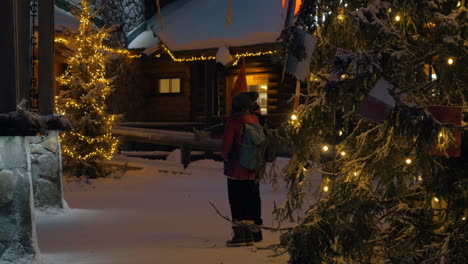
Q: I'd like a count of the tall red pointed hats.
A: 1